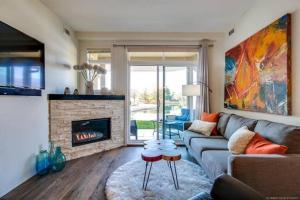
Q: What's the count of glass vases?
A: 3